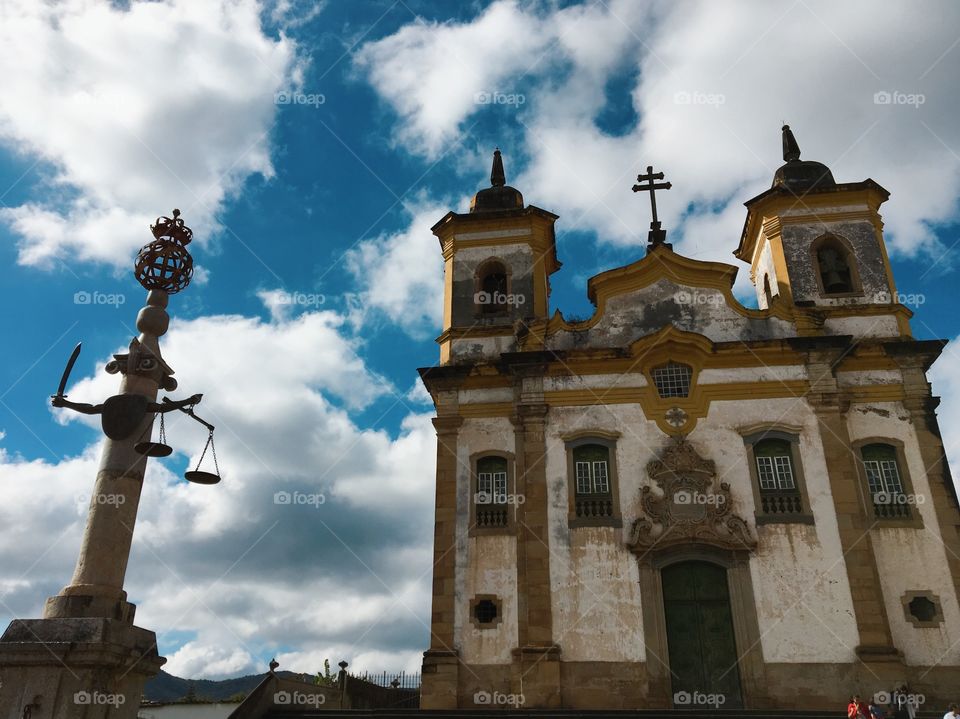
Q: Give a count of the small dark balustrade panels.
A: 4